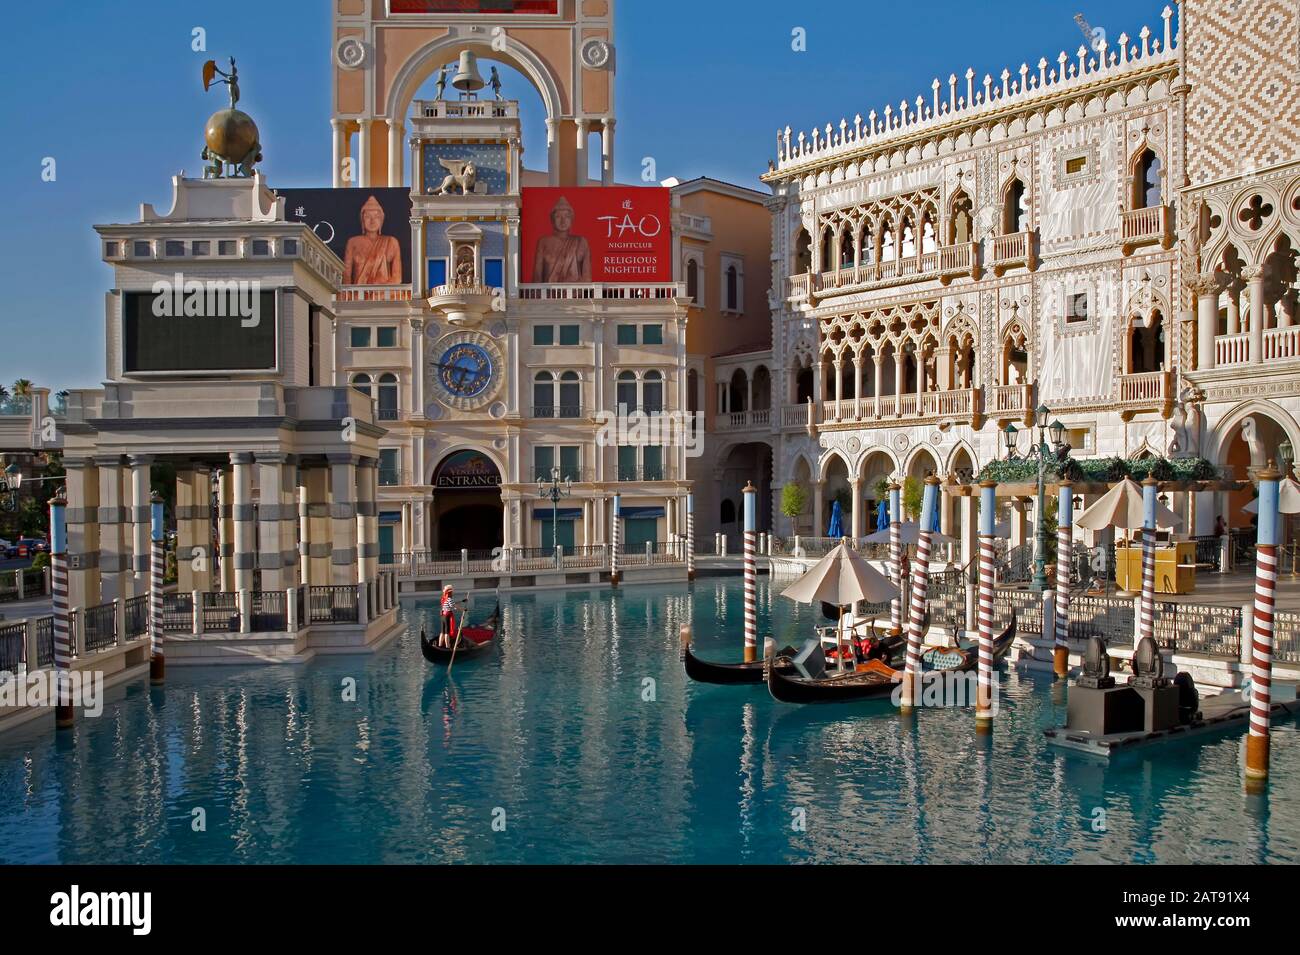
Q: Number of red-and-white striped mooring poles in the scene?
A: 11